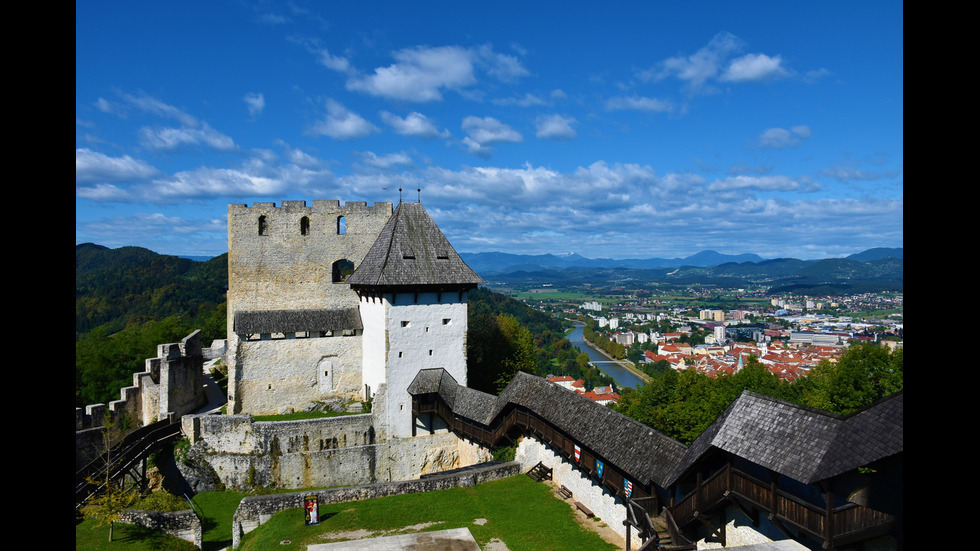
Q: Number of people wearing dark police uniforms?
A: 0